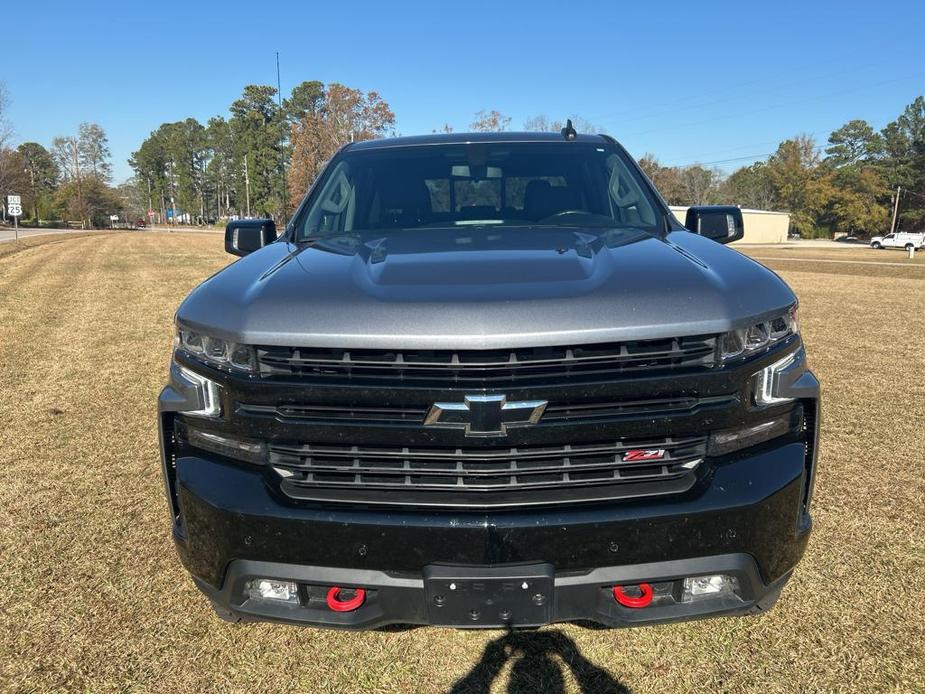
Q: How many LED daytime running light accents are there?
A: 2